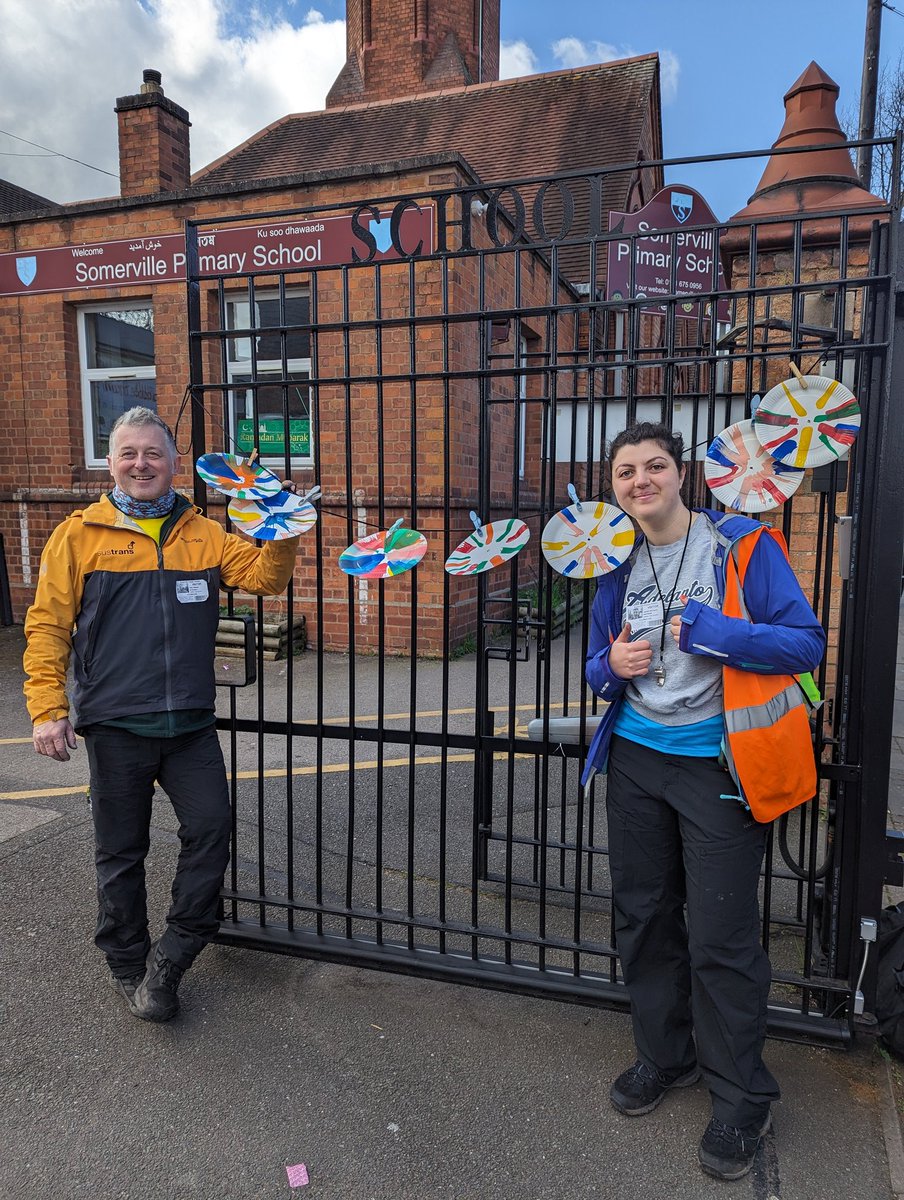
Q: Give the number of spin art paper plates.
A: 7